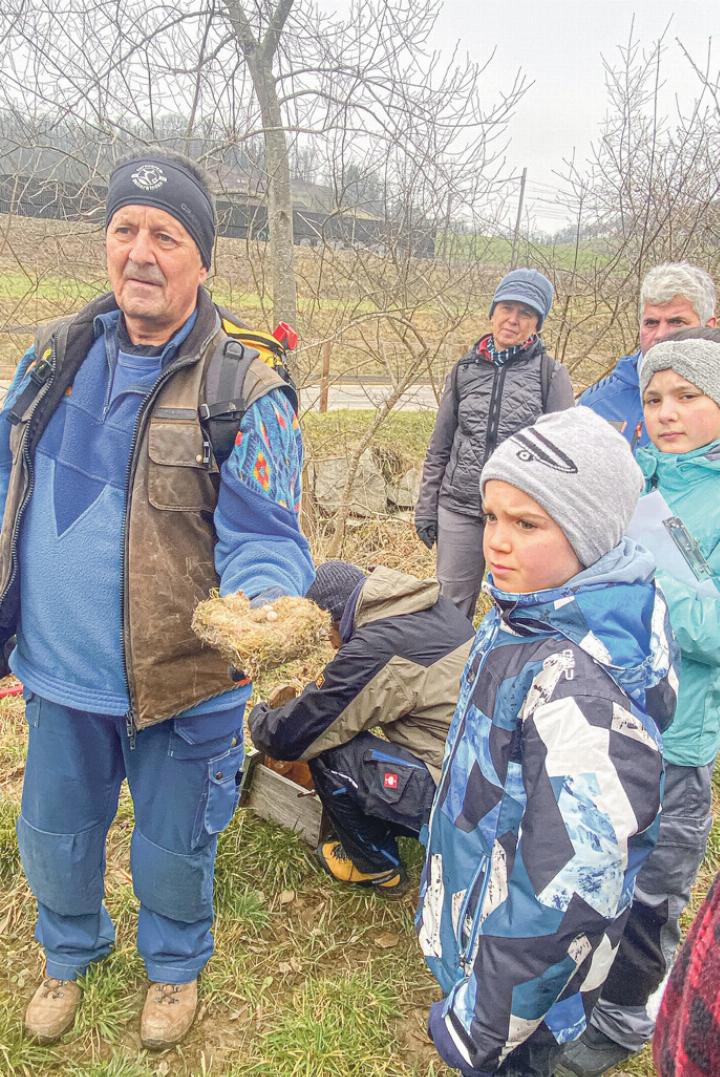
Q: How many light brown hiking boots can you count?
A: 2